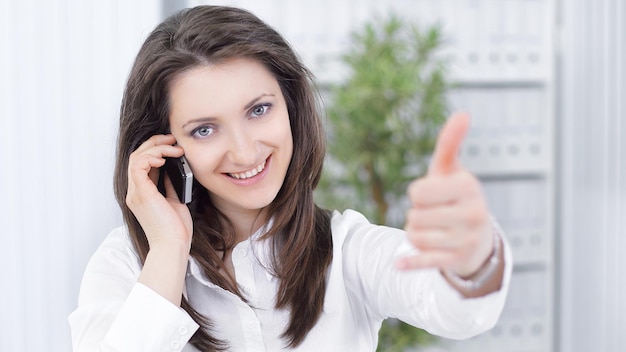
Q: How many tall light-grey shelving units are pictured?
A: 1